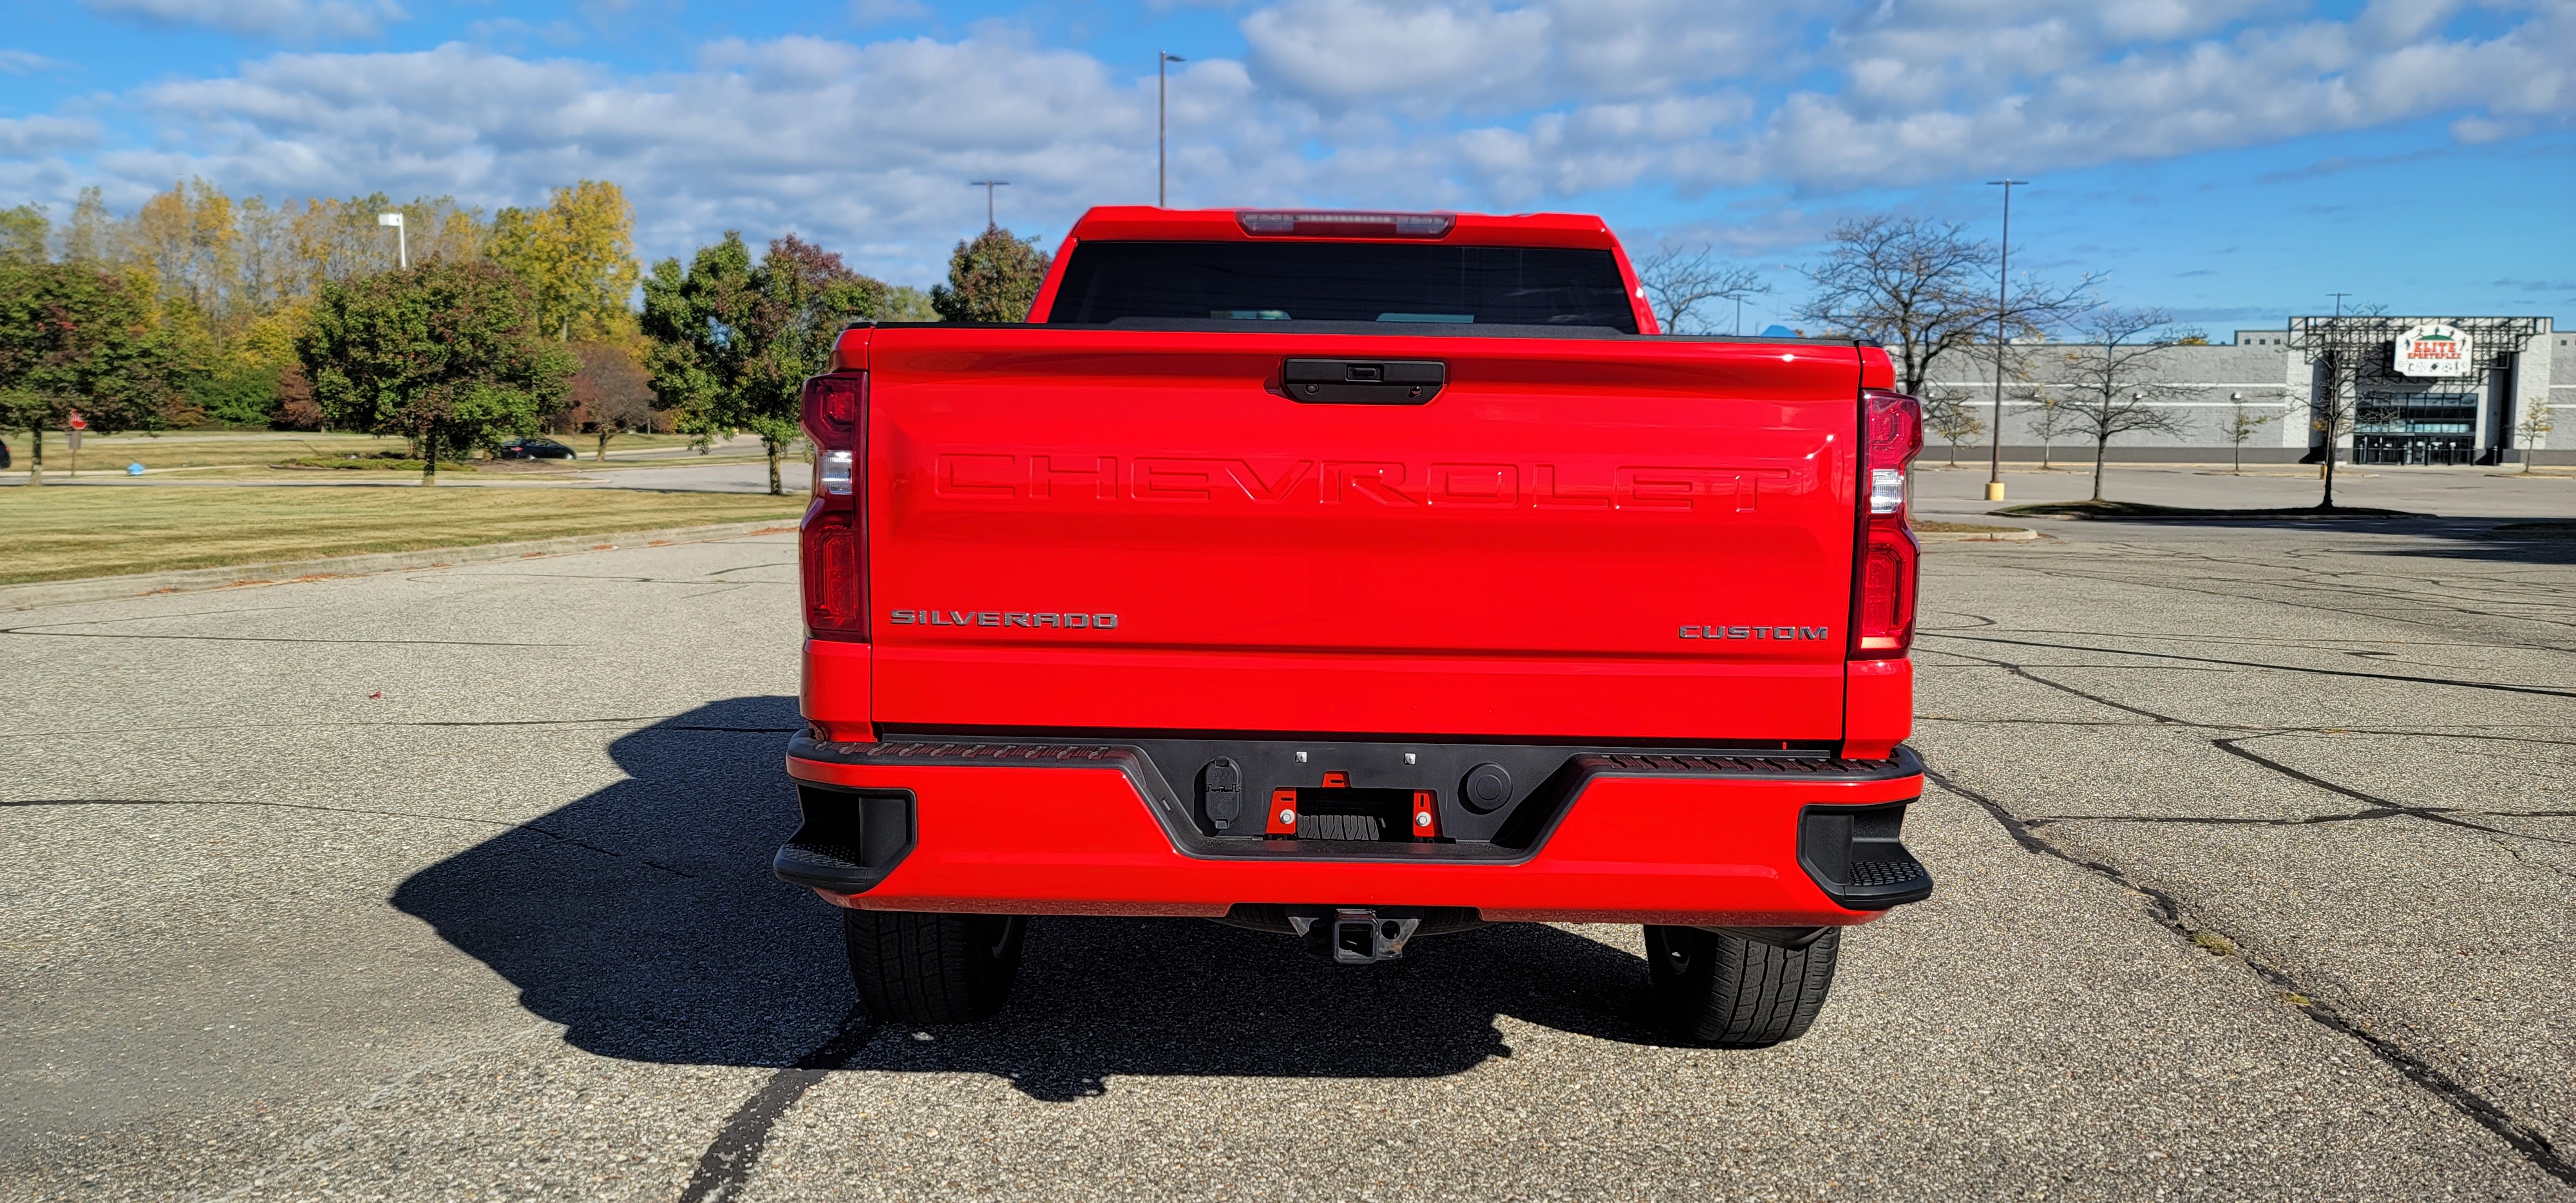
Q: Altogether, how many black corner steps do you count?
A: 2